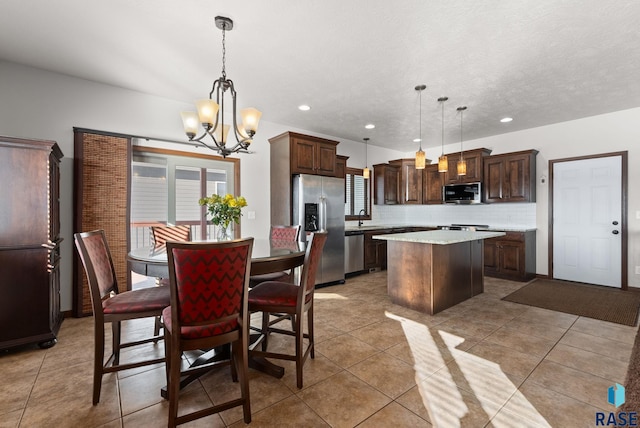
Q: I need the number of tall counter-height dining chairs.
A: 5